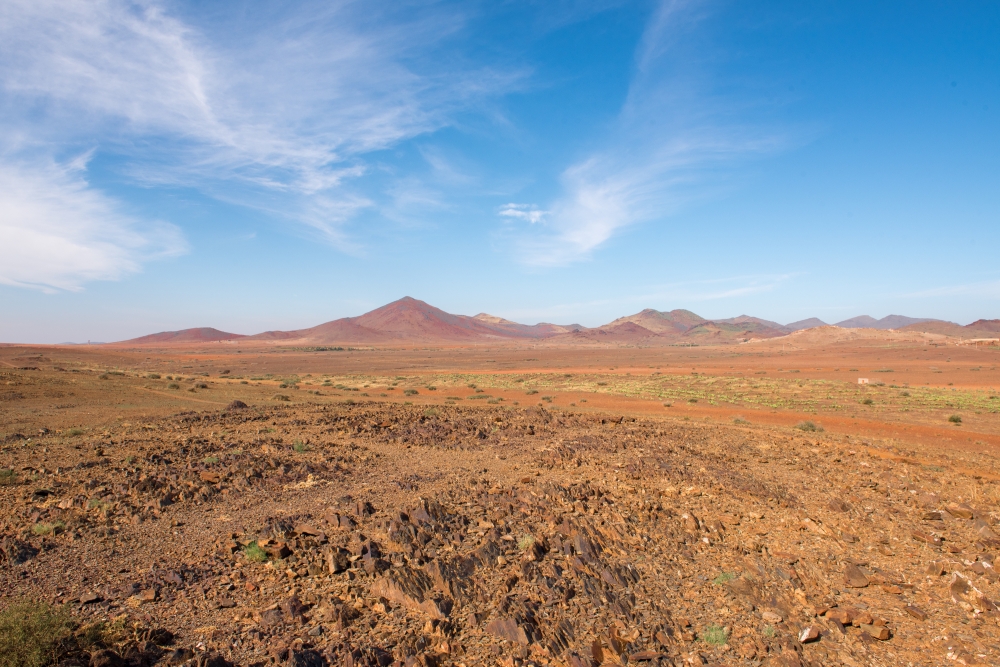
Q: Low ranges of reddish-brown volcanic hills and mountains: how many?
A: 1